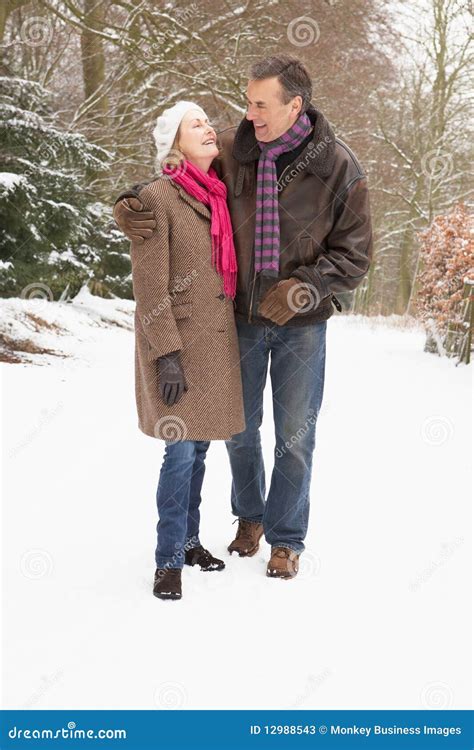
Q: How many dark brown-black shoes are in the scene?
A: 2